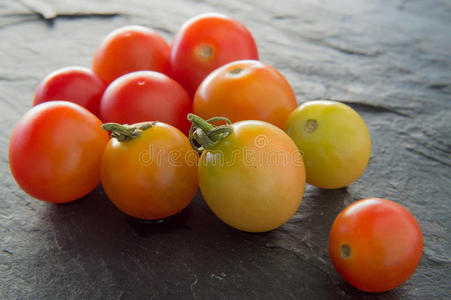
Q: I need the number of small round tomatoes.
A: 10